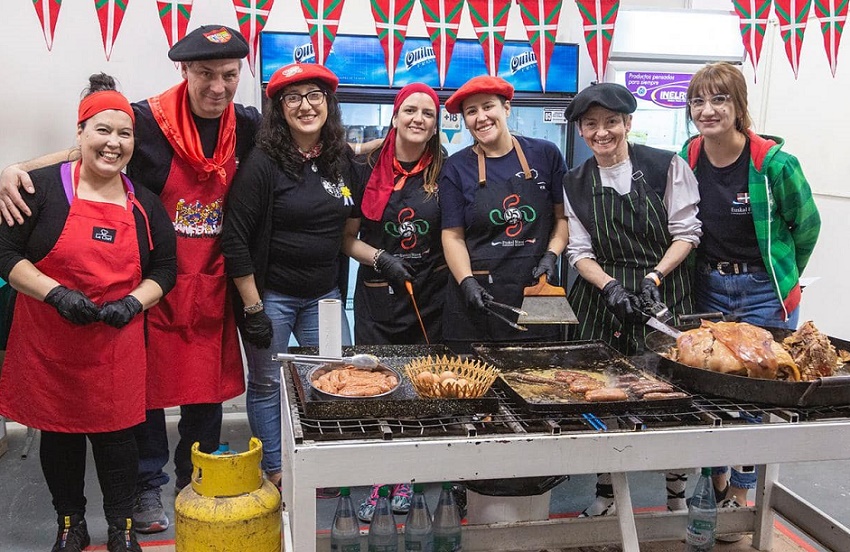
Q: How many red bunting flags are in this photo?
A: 13